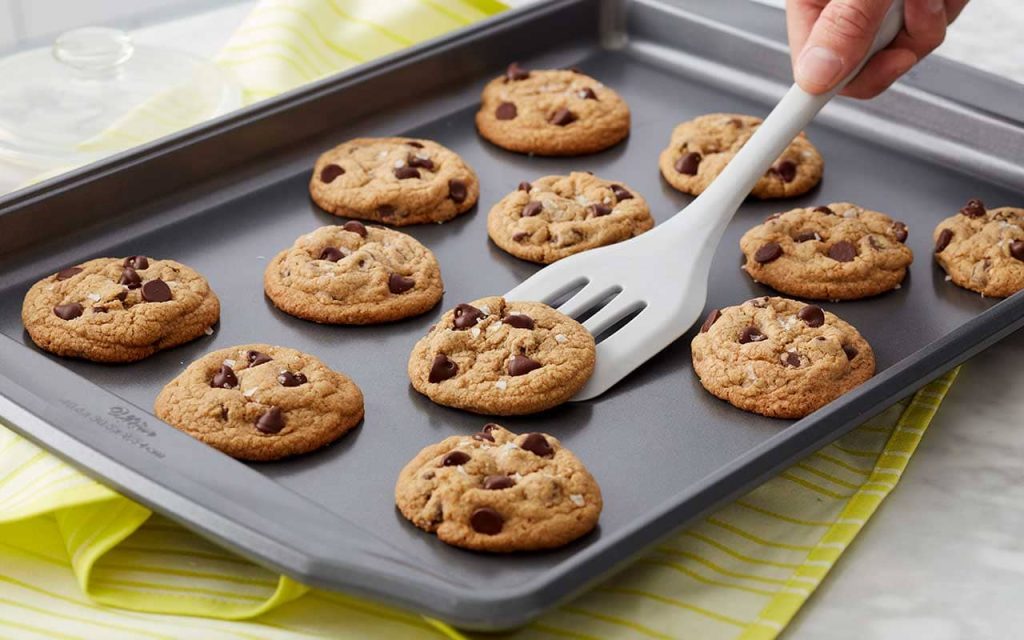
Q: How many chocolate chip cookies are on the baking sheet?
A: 12